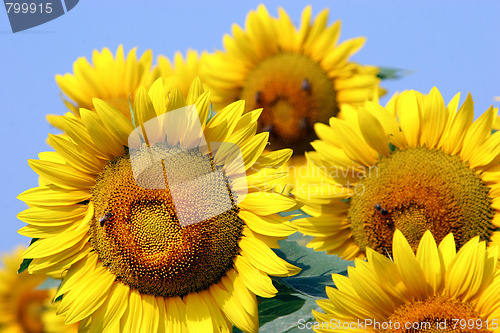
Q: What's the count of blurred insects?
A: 4